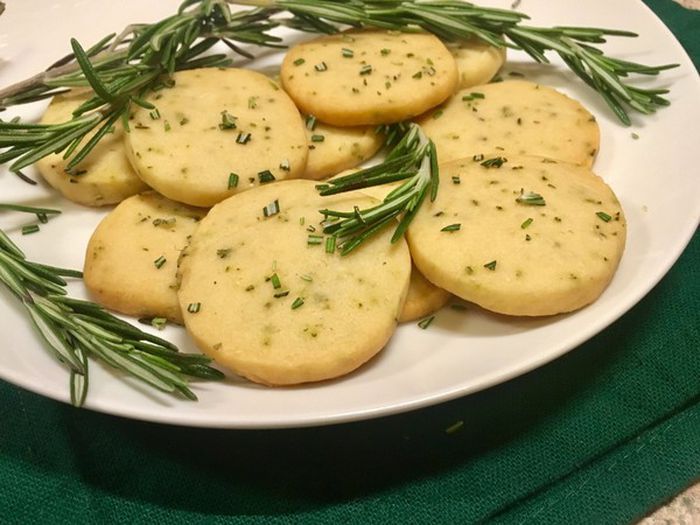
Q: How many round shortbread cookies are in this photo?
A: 10